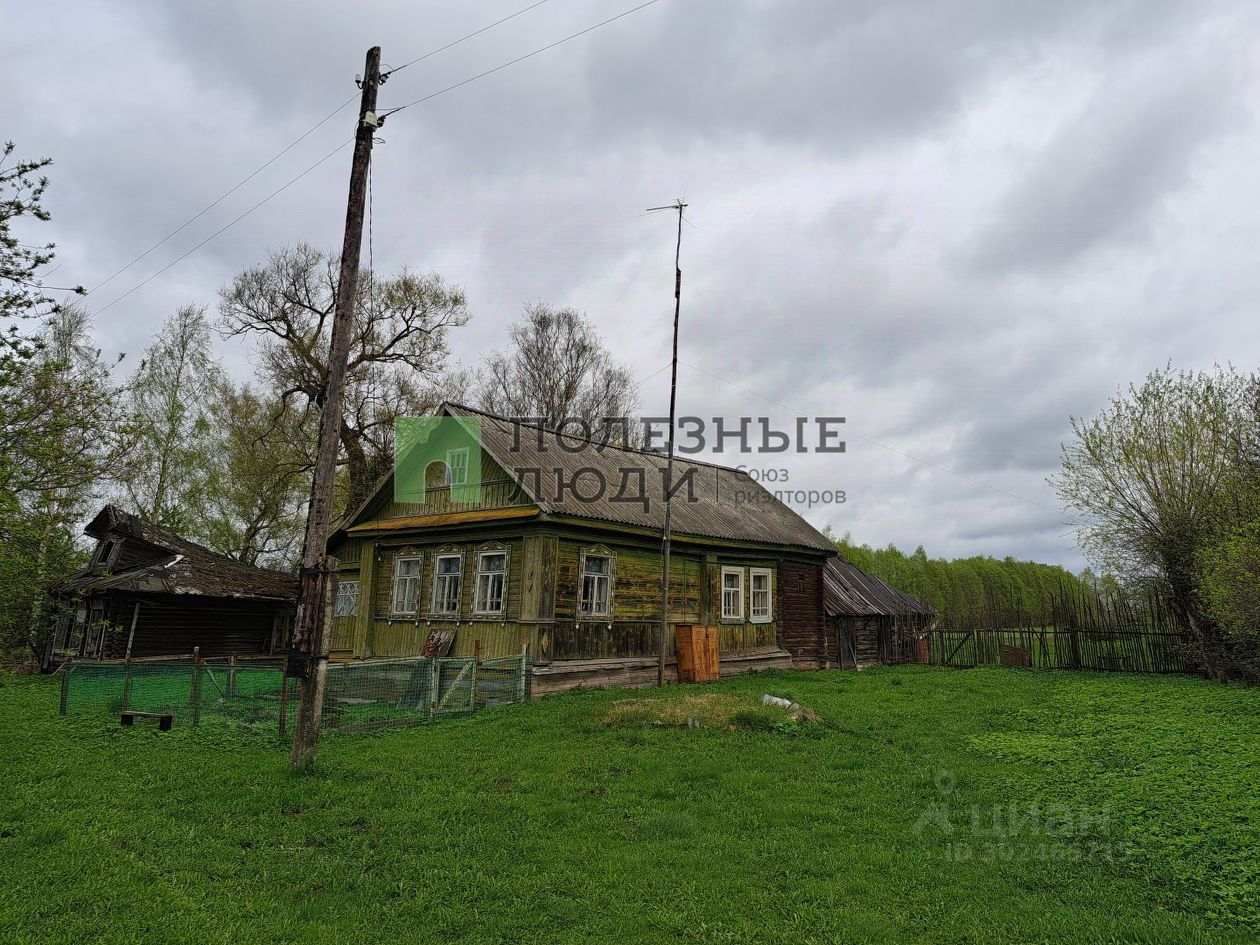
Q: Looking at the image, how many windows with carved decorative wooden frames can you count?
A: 4